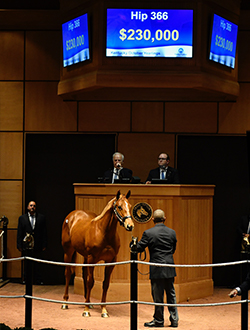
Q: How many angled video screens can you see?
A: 2